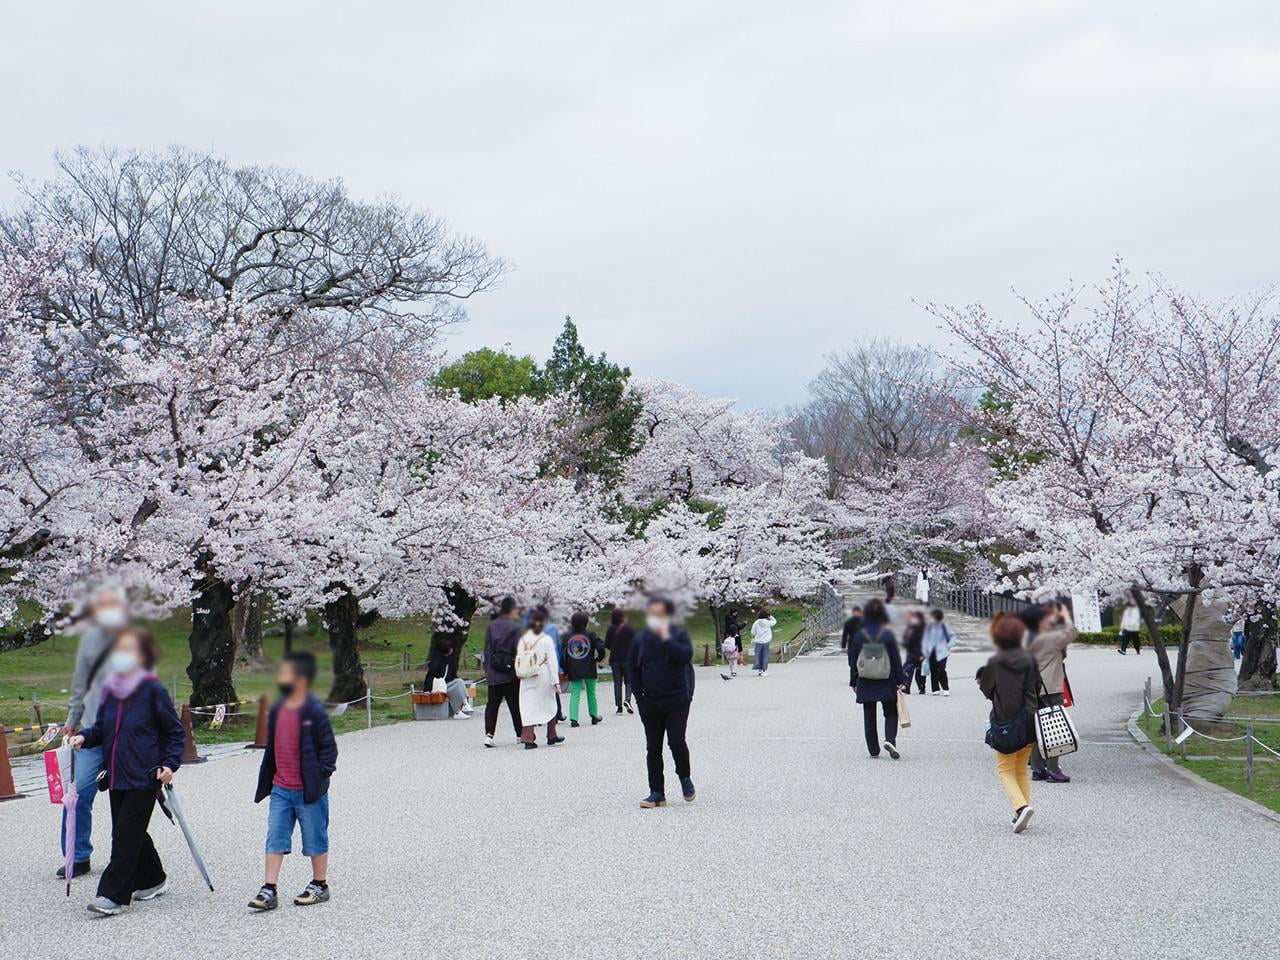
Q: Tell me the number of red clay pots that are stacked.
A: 0